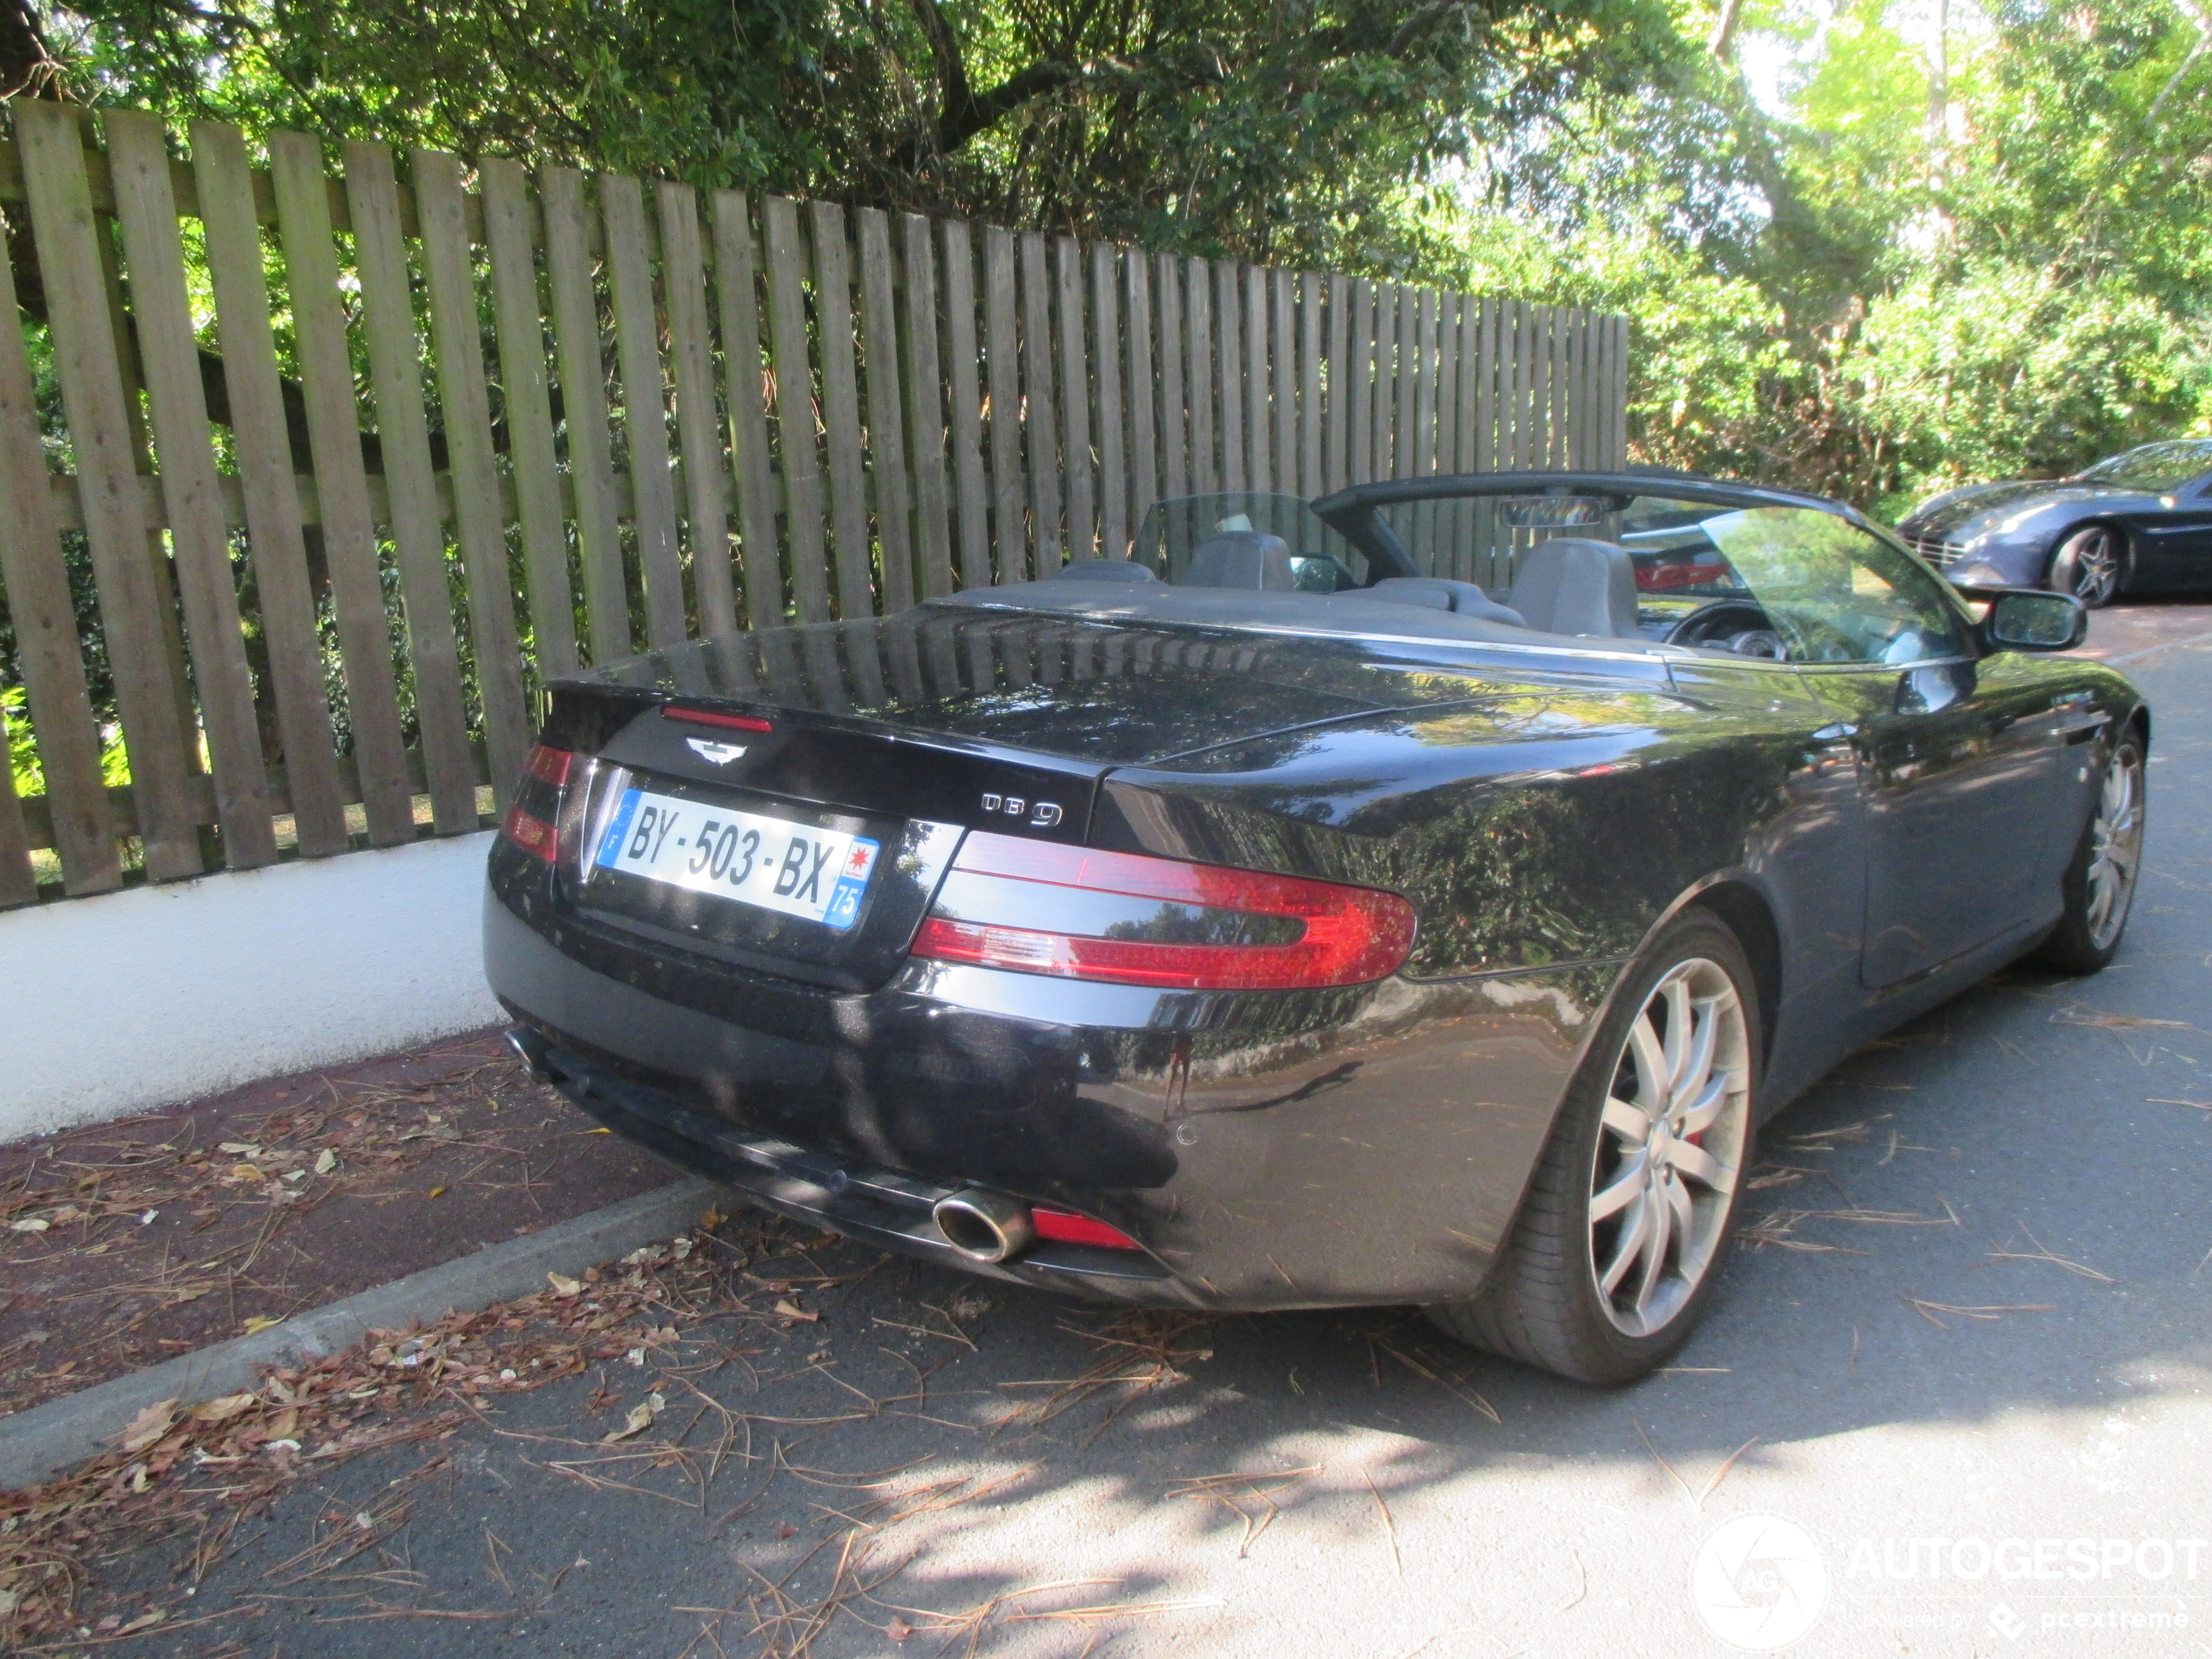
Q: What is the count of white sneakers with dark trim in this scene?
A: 0